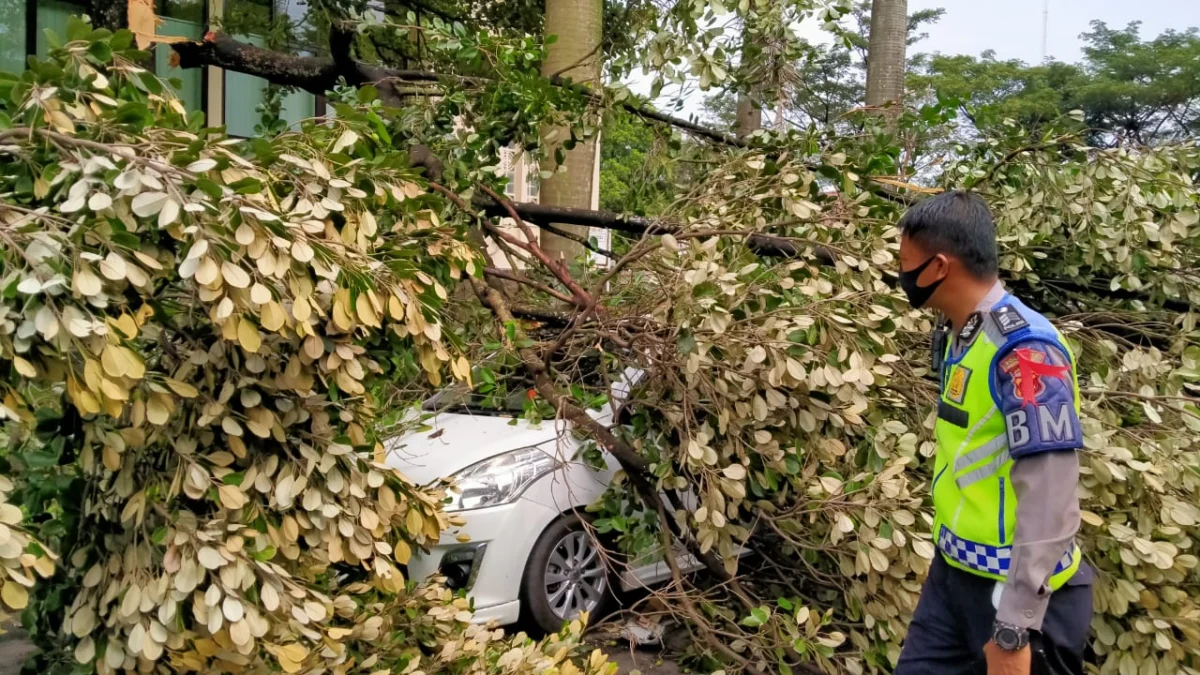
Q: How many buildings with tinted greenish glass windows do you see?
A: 1